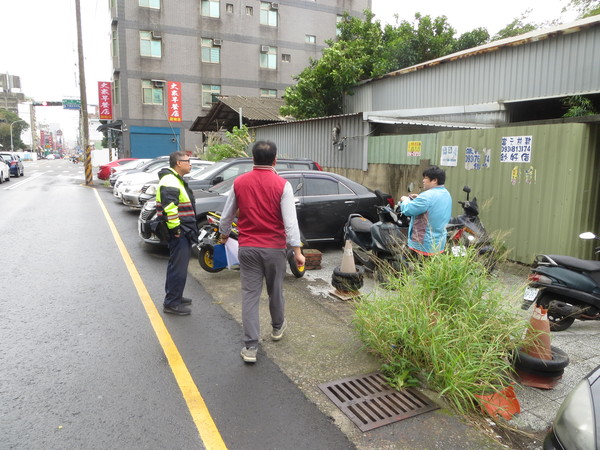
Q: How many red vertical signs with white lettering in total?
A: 2